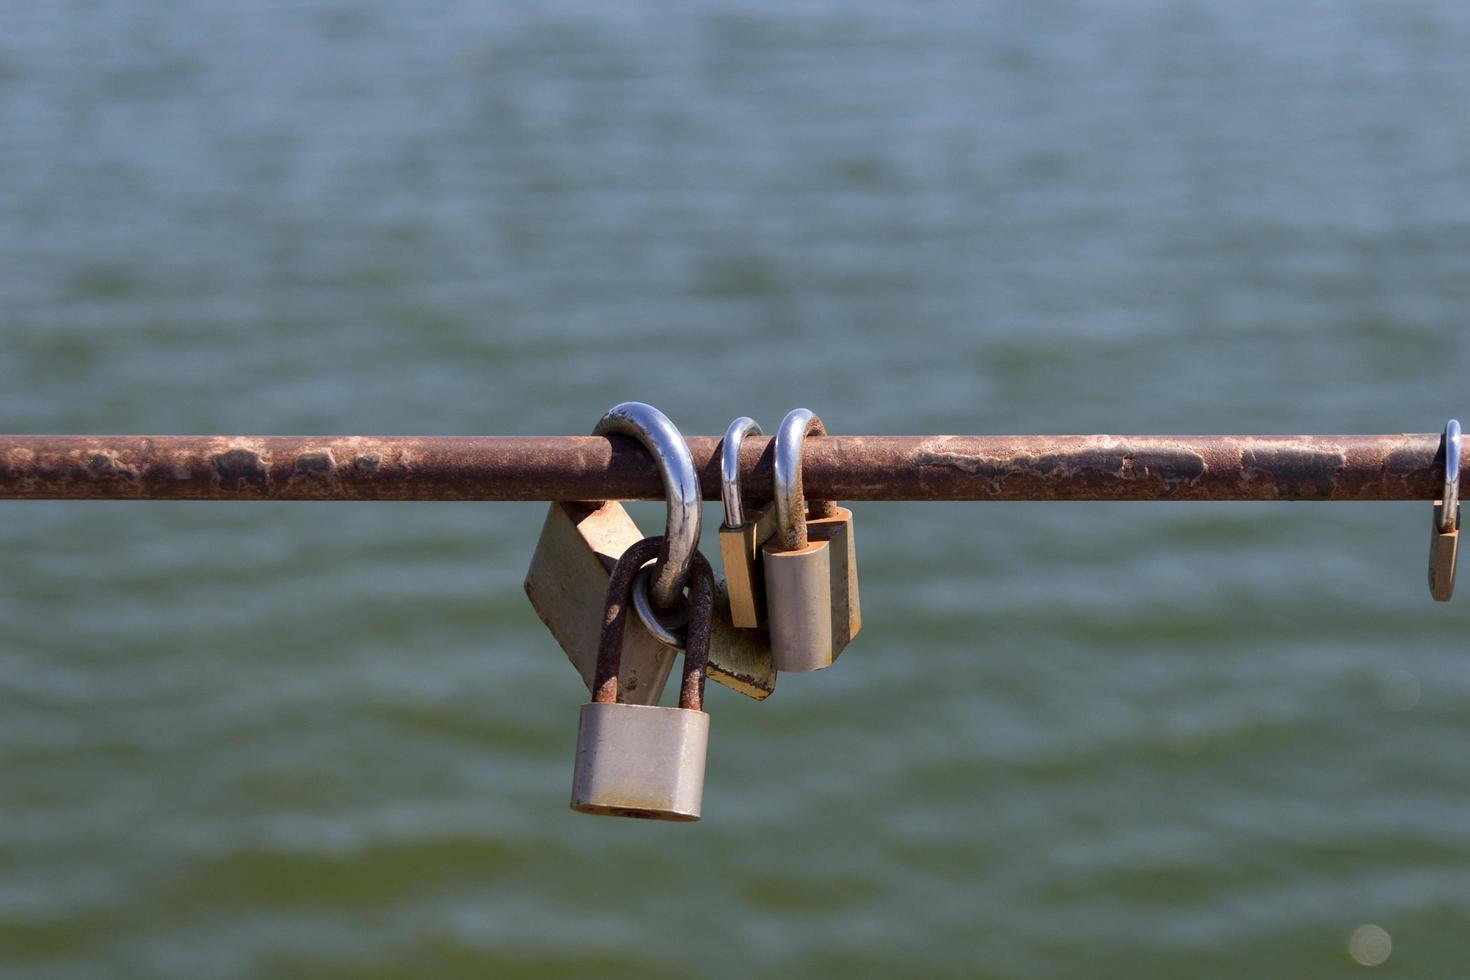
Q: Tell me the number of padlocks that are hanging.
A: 6